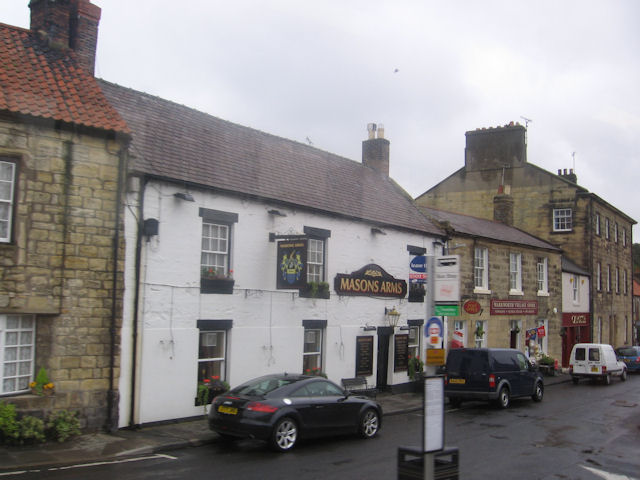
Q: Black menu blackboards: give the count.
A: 2